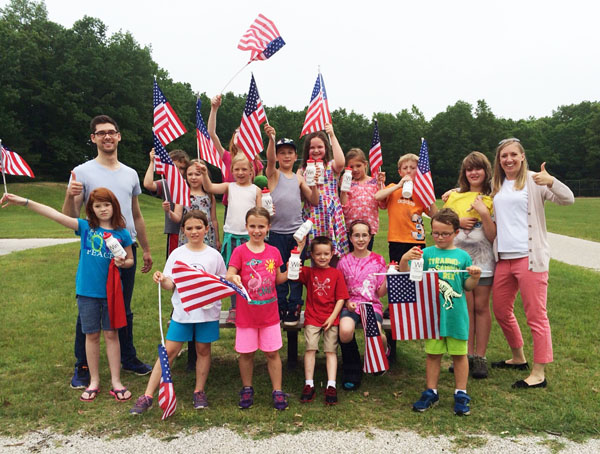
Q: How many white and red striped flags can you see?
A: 13